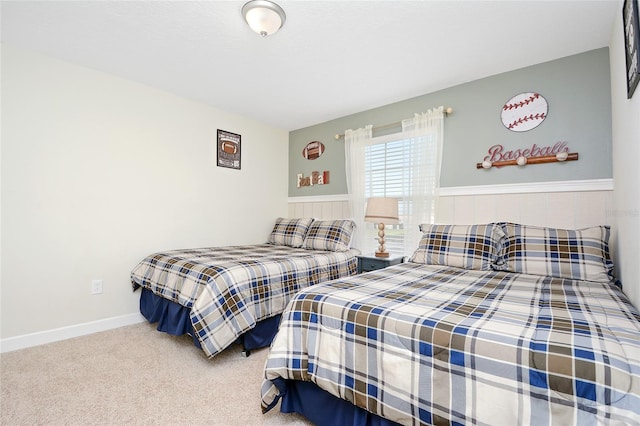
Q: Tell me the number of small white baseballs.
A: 3